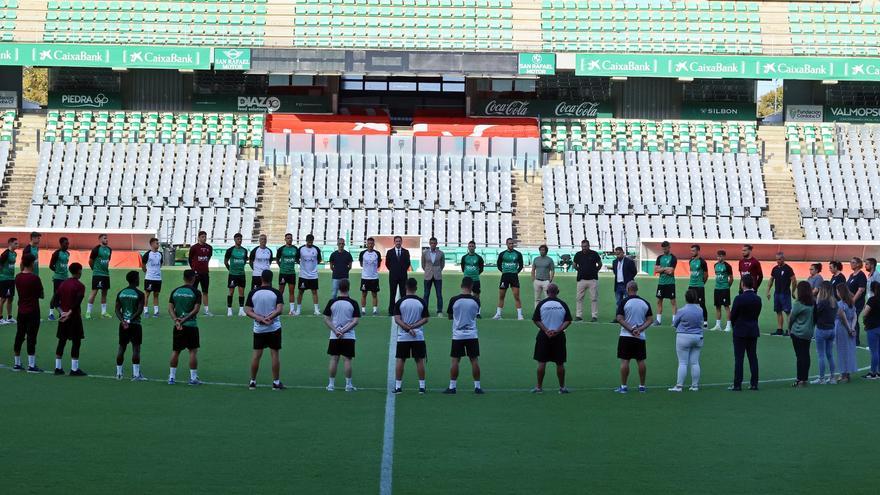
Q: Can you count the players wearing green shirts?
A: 13